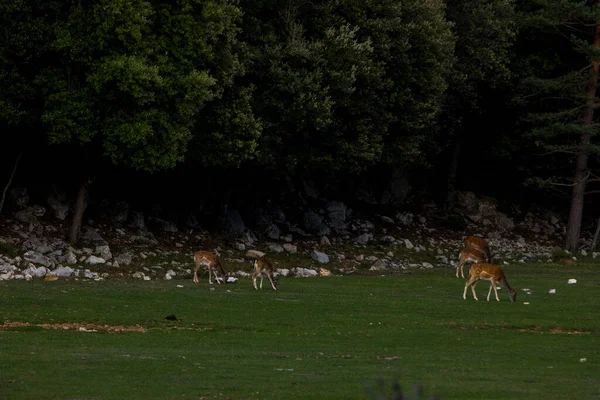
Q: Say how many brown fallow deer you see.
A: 5